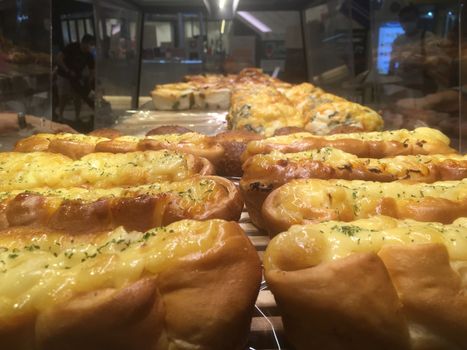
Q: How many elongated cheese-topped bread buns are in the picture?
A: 8